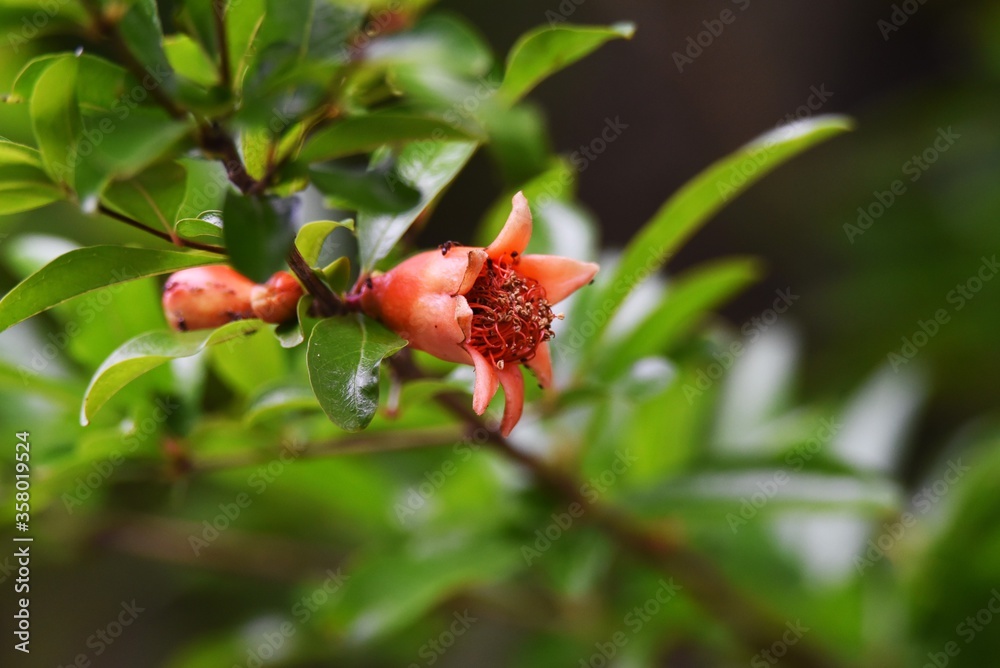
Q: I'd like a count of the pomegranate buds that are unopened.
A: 2